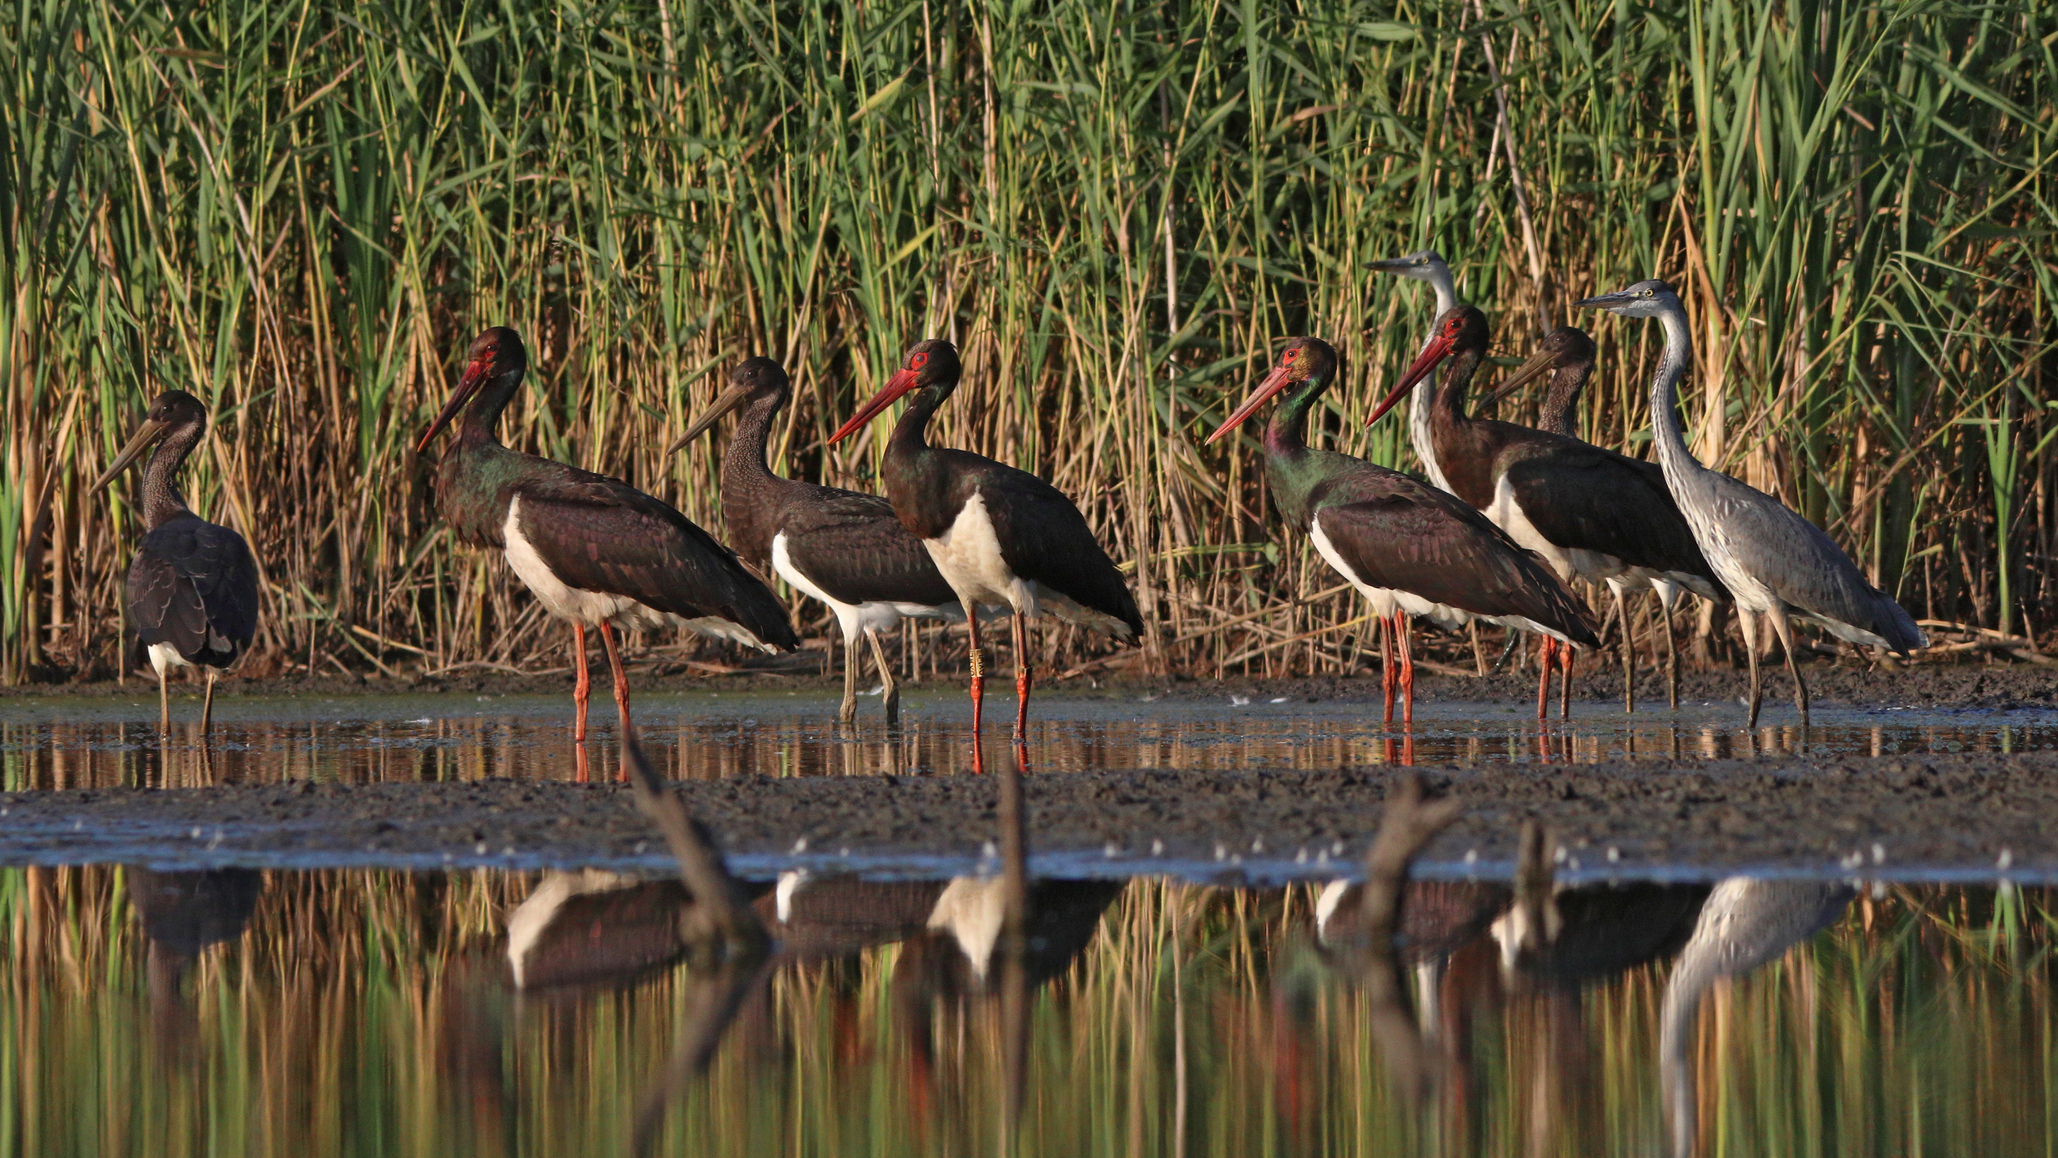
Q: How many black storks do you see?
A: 7